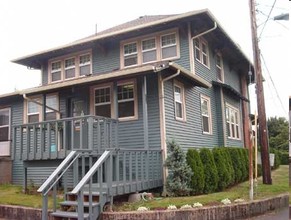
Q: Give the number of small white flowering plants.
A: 6